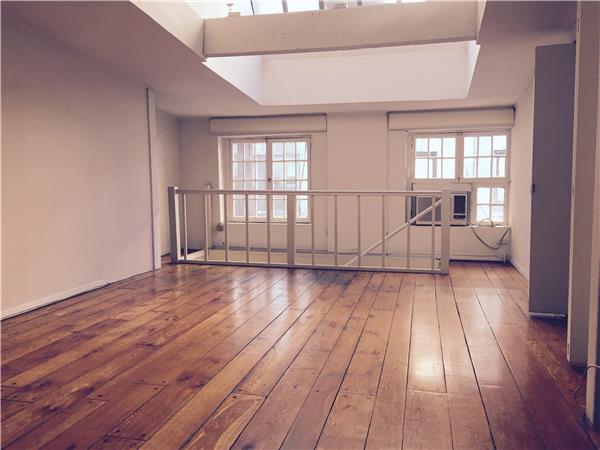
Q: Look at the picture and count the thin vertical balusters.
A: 11